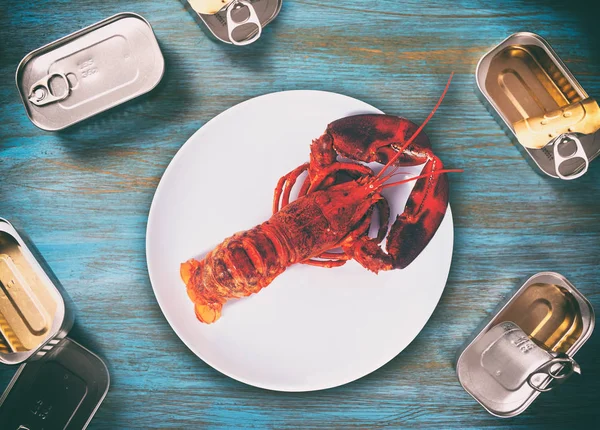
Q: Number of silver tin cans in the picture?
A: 6